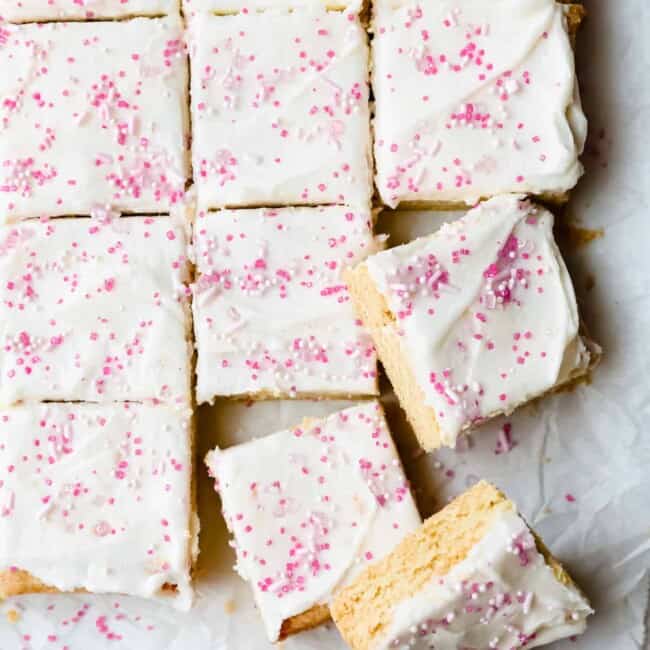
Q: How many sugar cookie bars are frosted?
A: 9